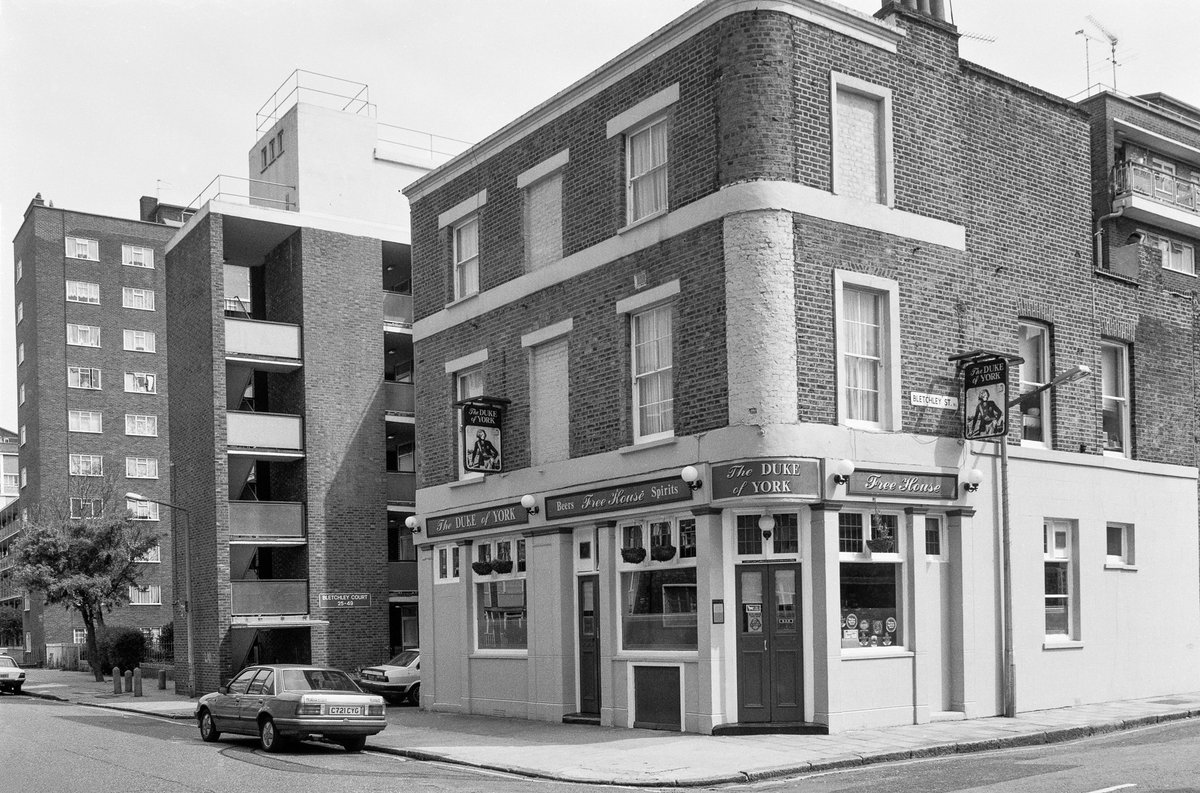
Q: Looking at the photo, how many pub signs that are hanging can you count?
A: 2